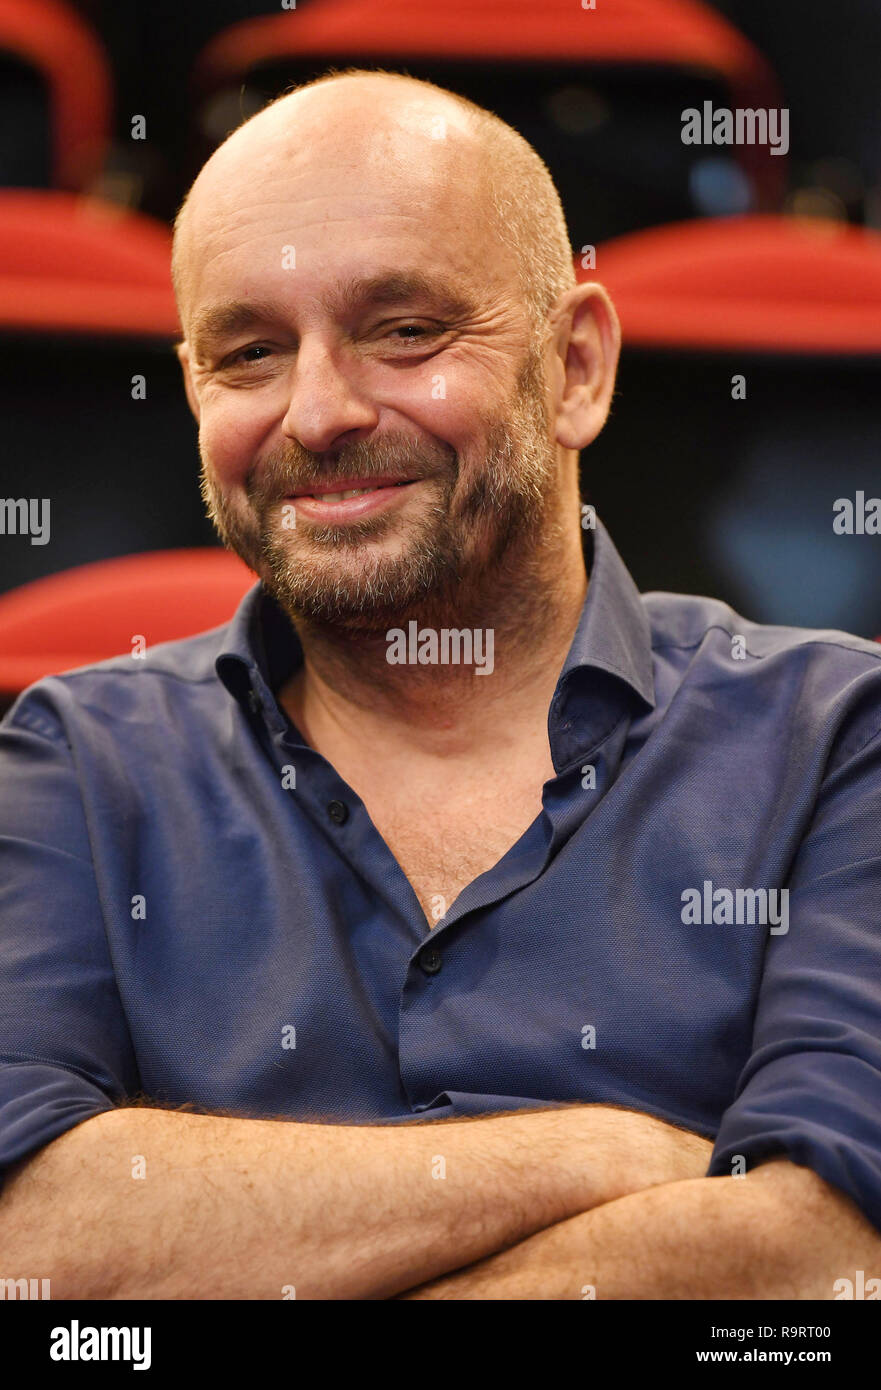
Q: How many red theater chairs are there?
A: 5